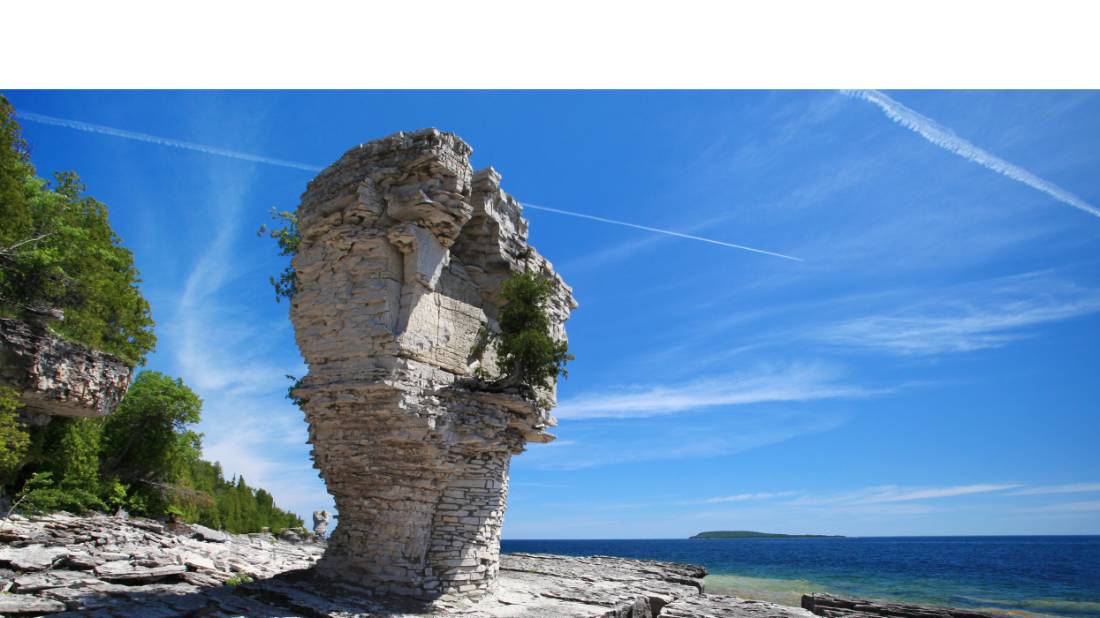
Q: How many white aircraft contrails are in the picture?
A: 2